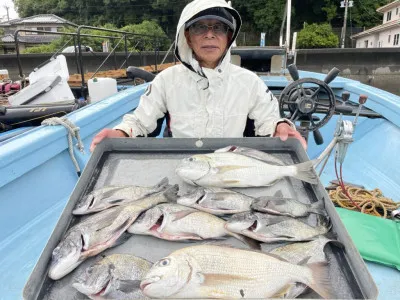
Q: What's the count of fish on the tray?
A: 11